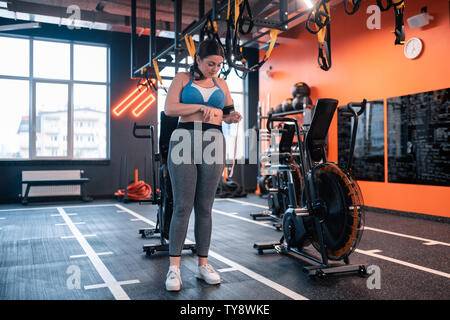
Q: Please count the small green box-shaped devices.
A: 0